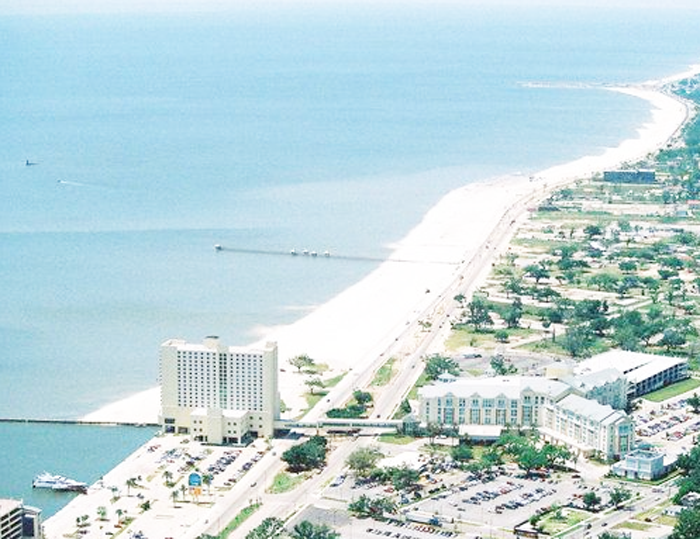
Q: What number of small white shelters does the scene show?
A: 5